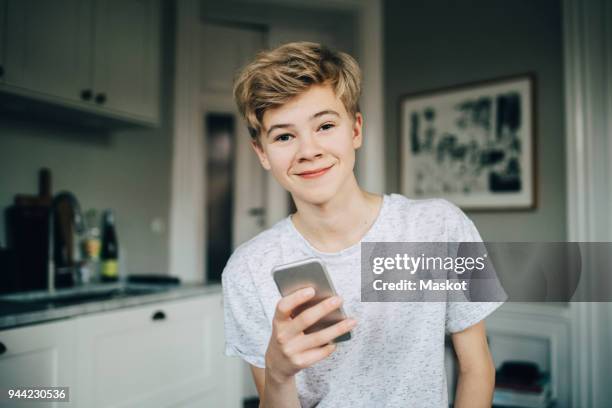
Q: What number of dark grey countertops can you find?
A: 1